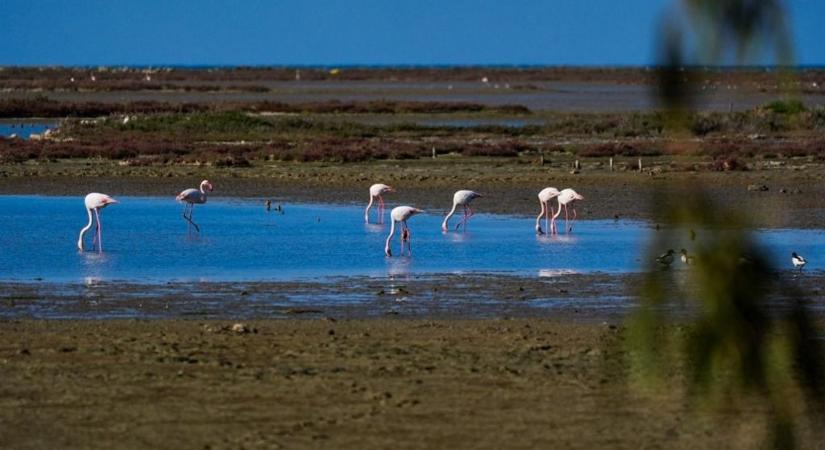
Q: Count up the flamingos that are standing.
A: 7